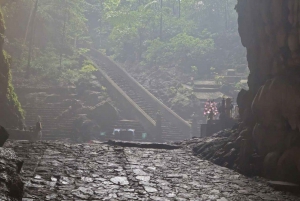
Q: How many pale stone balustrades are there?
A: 2